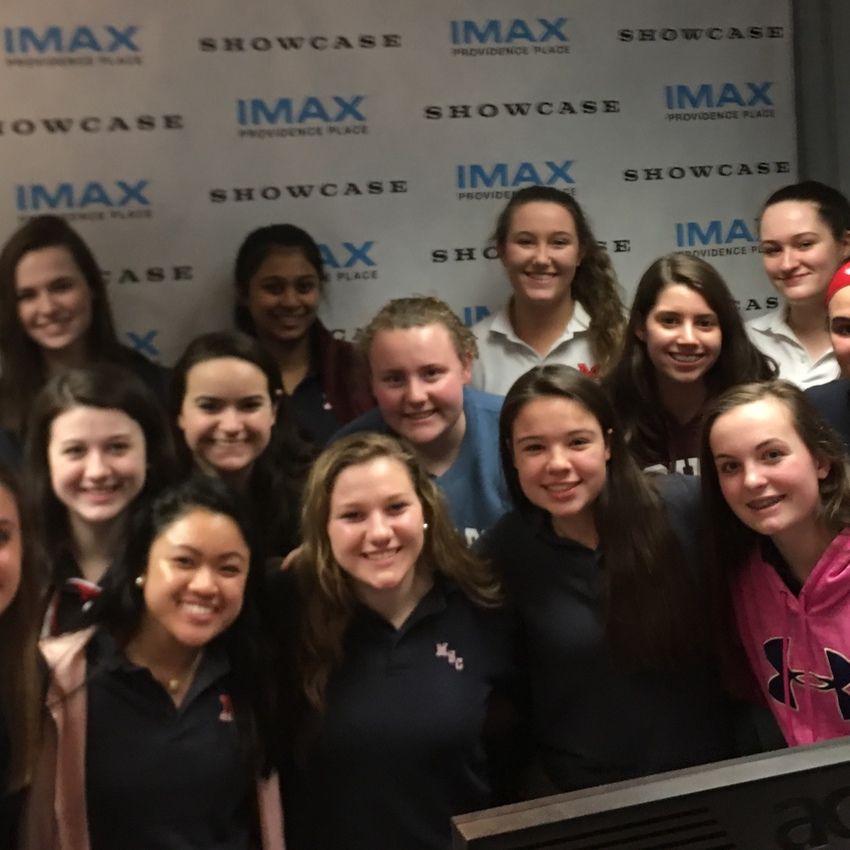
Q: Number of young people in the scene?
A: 14